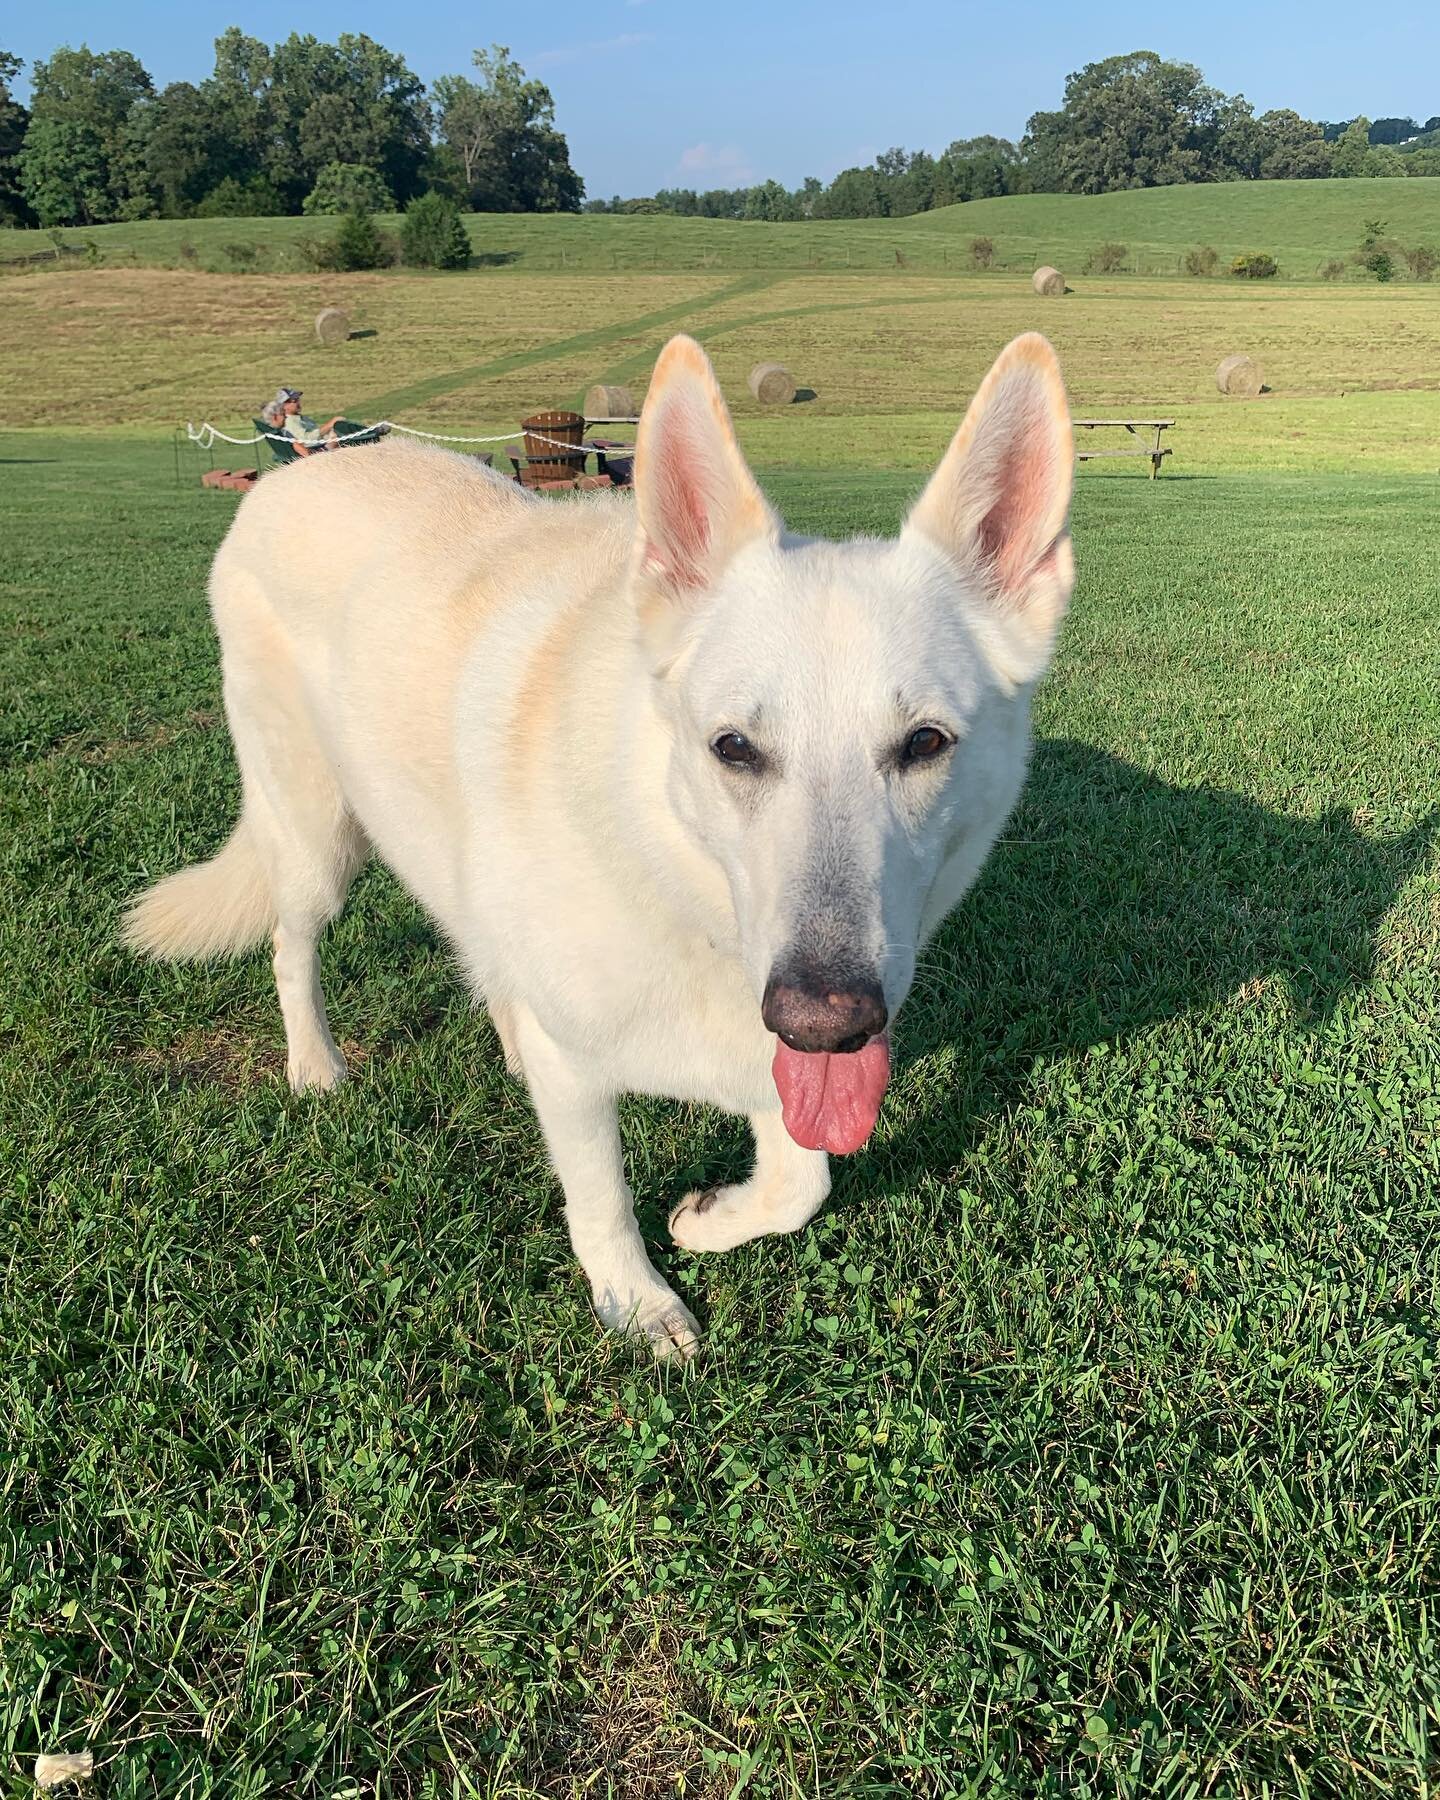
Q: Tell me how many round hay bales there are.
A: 5